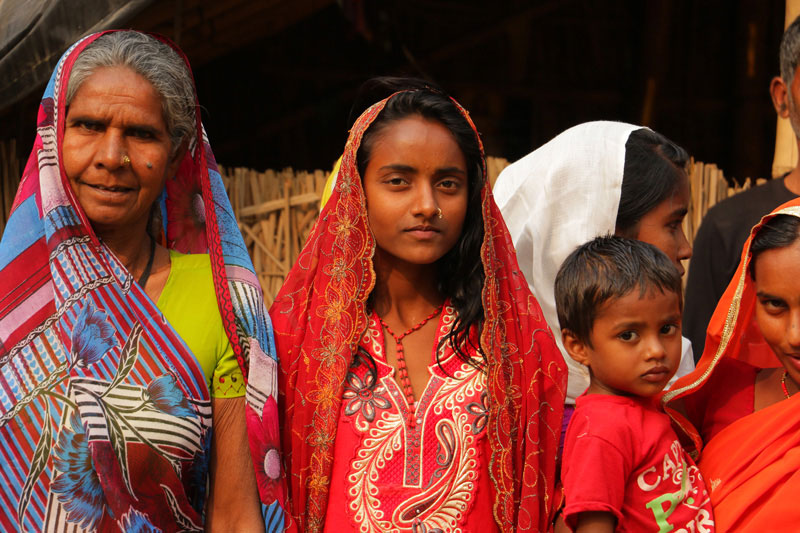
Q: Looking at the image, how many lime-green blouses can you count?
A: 1